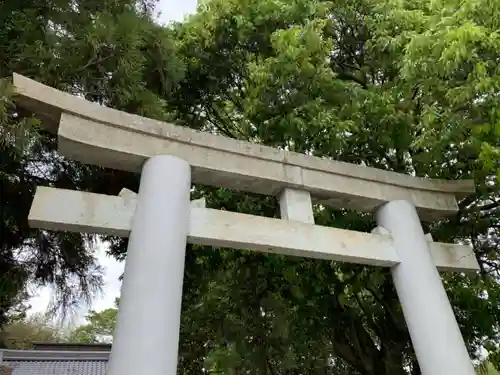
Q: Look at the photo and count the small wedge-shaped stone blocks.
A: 4